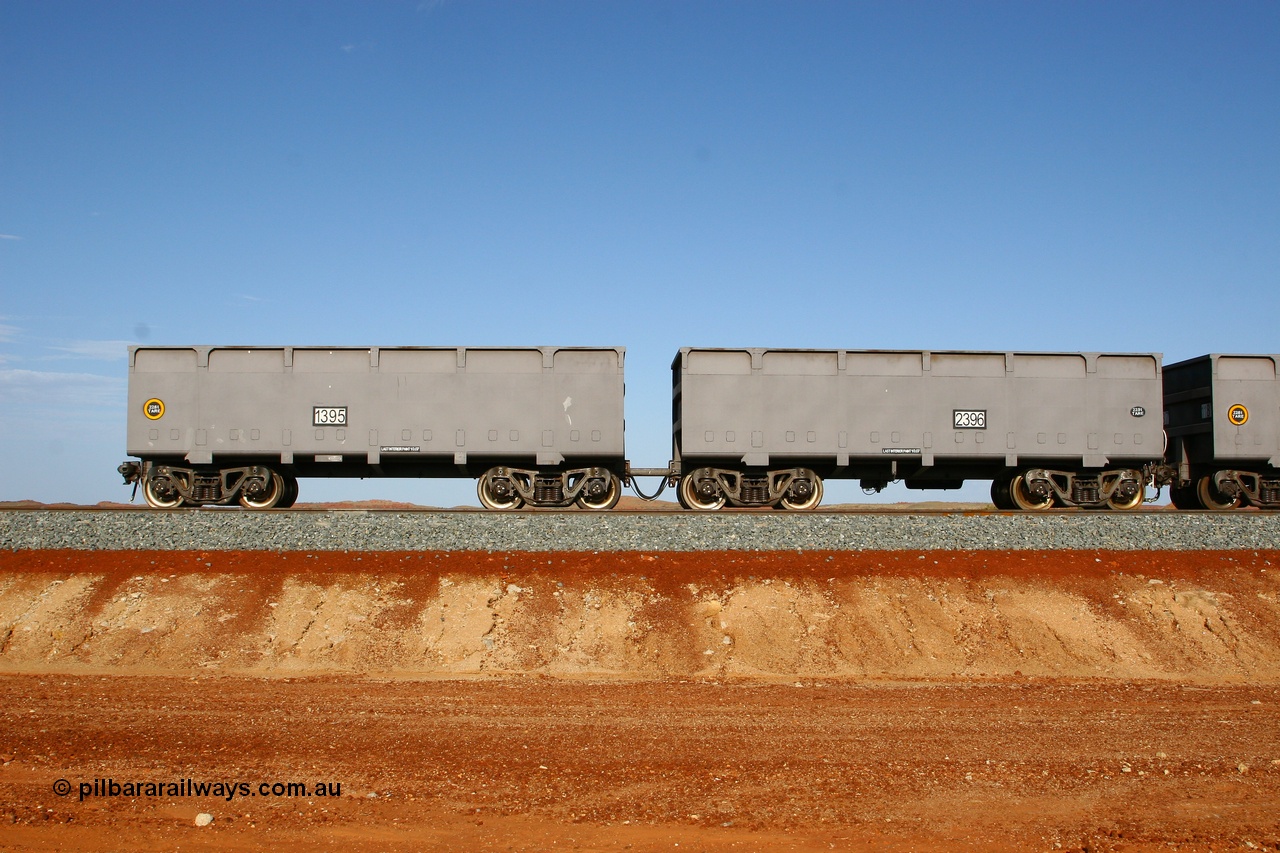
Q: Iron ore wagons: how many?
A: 3